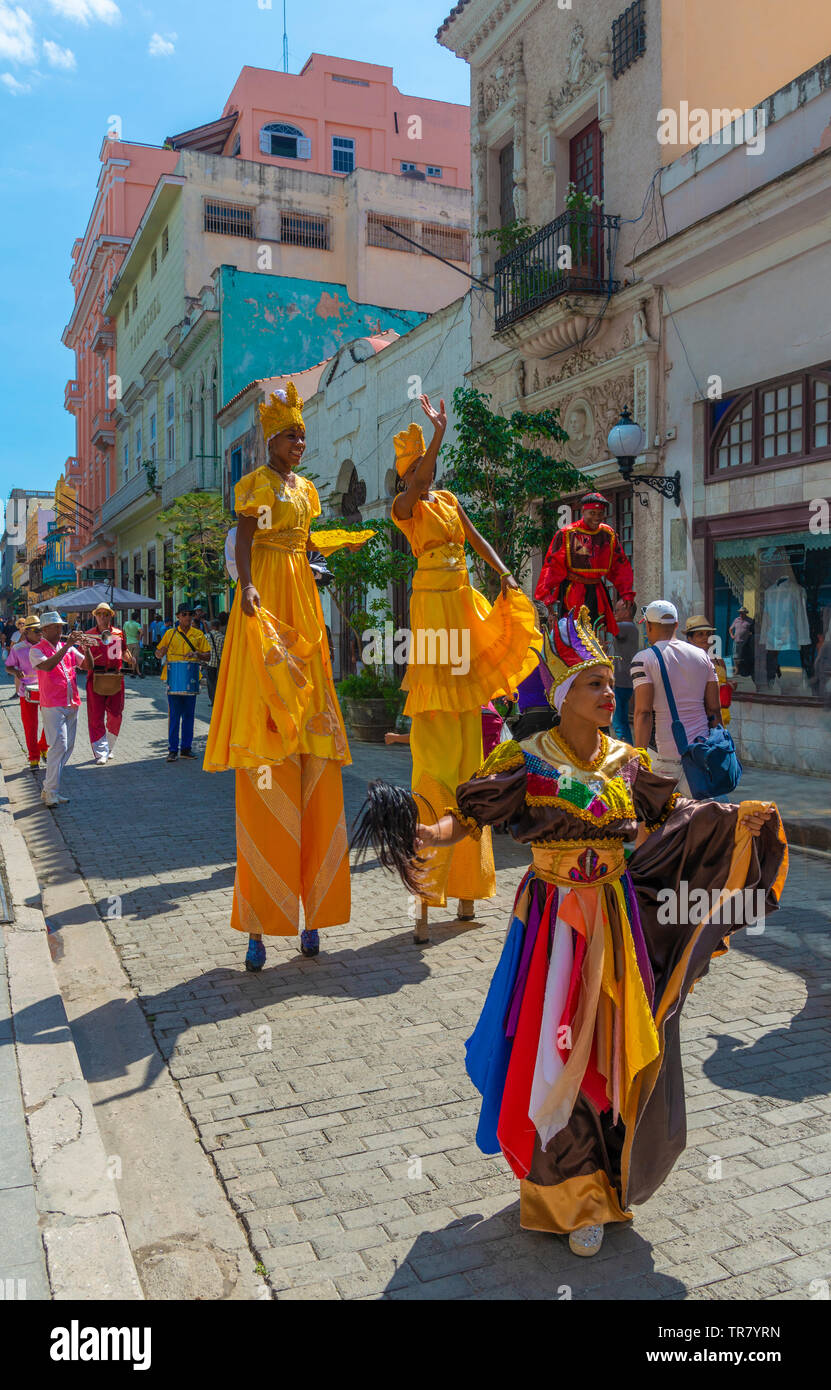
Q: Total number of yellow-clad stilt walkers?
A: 2